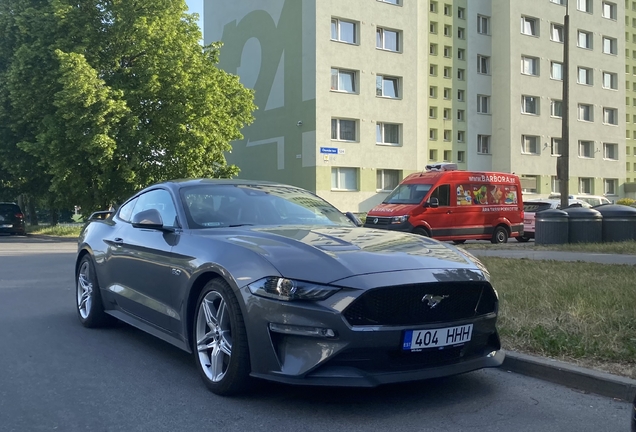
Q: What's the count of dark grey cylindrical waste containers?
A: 3